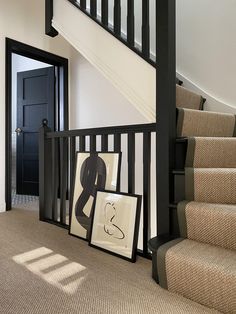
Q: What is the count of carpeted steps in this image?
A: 6